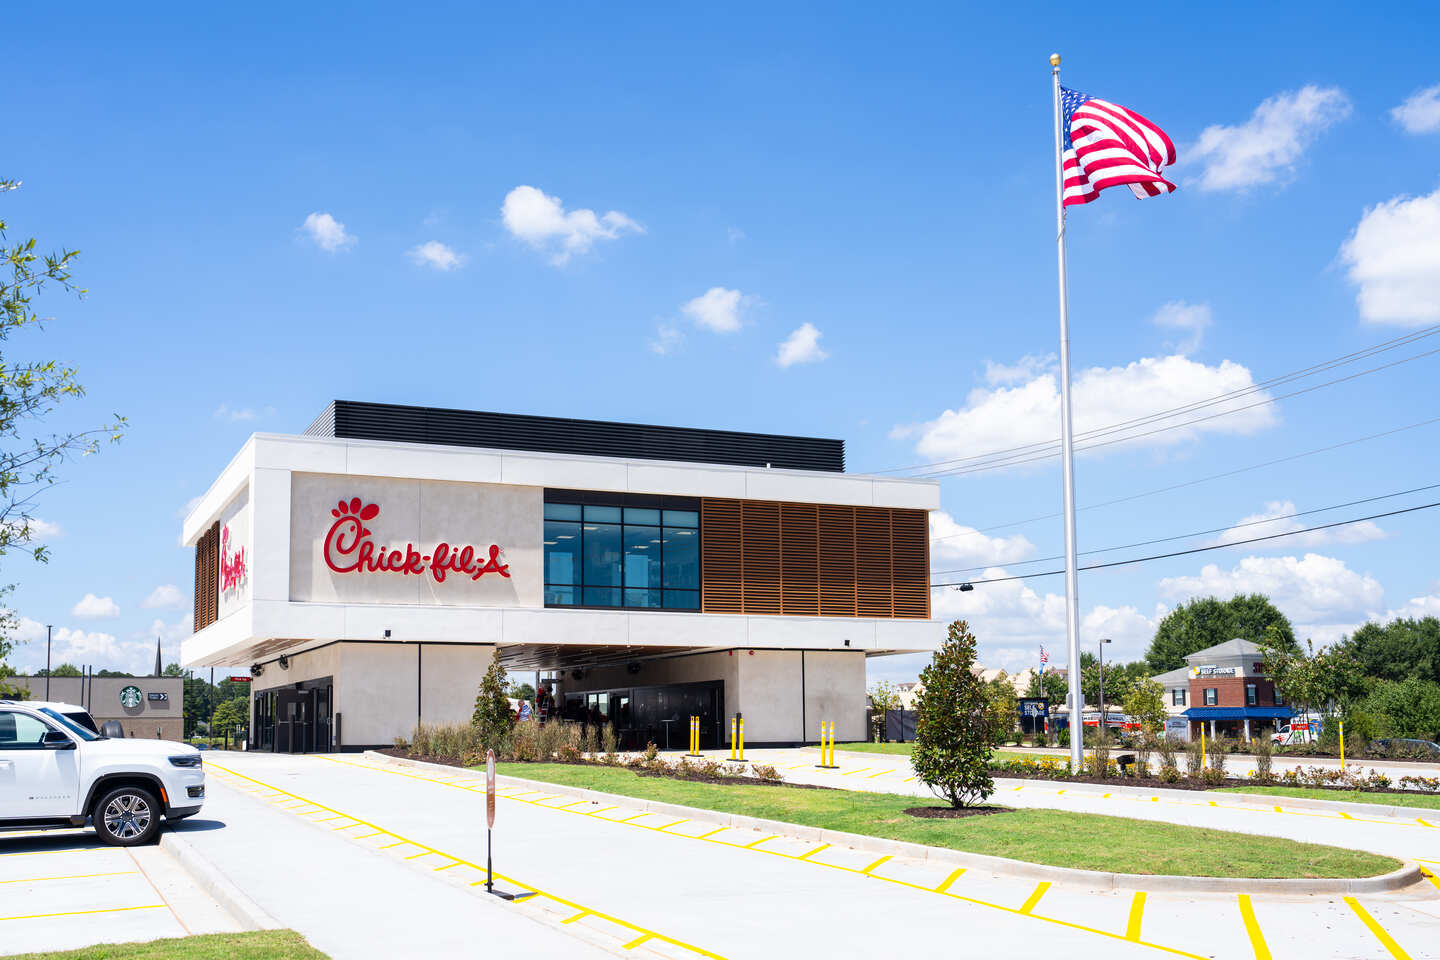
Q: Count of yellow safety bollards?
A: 8